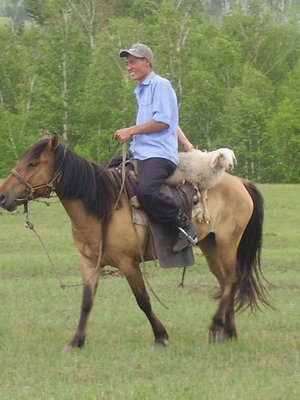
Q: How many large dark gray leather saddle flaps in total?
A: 1